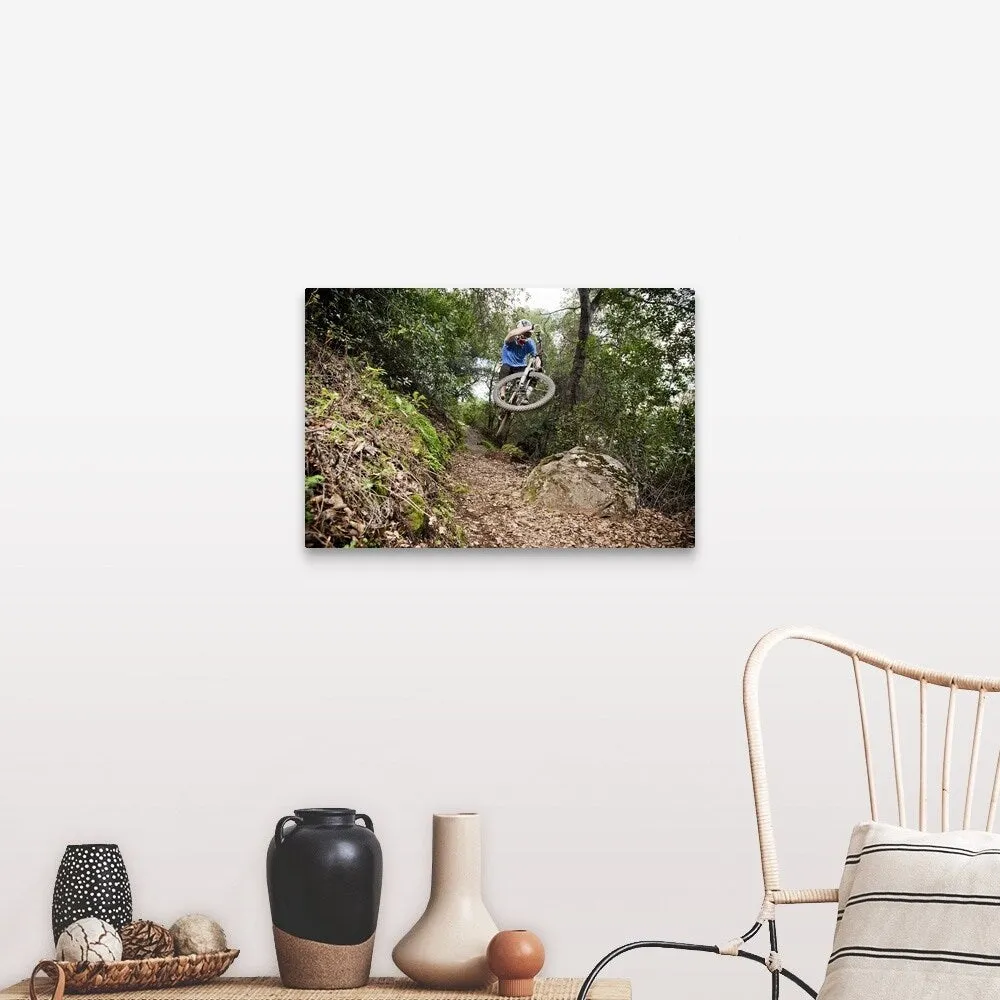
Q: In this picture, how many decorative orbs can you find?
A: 3